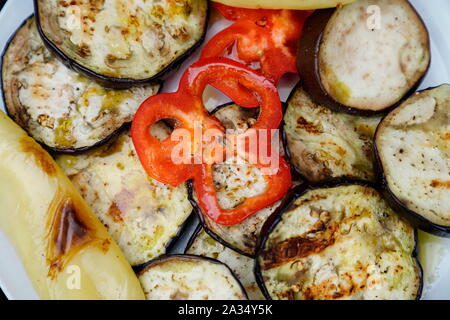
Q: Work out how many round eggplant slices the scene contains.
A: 10